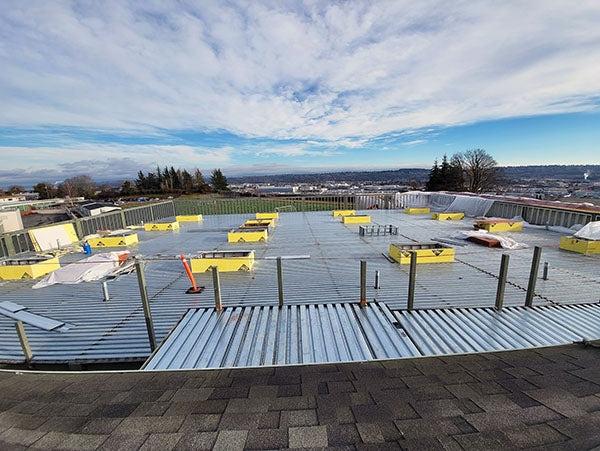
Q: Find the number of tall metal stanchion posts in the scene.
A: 8